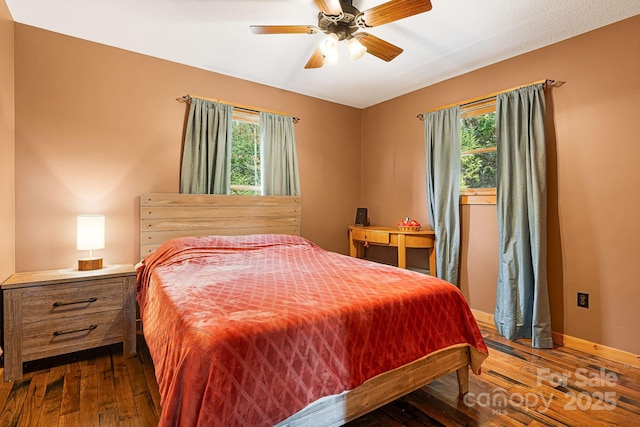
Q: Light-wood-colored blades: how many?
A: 5